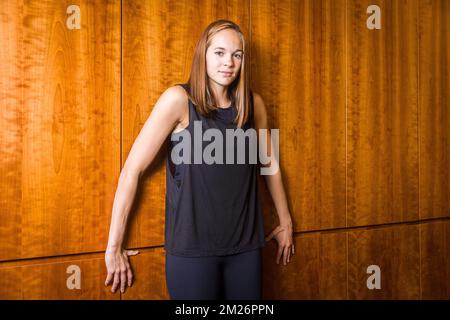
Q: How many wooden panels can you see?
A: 10